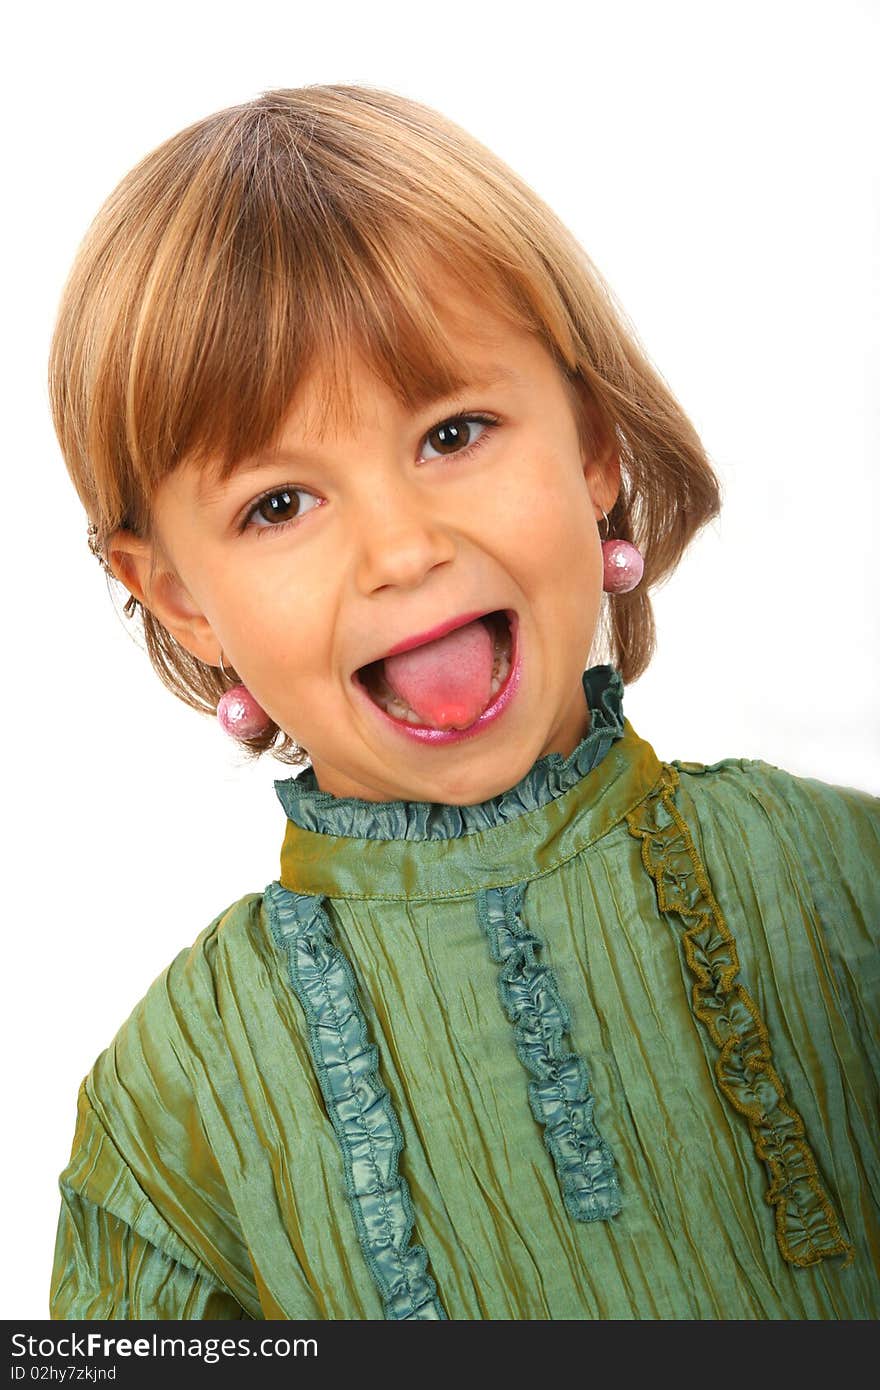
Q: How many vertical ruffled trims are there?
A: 3